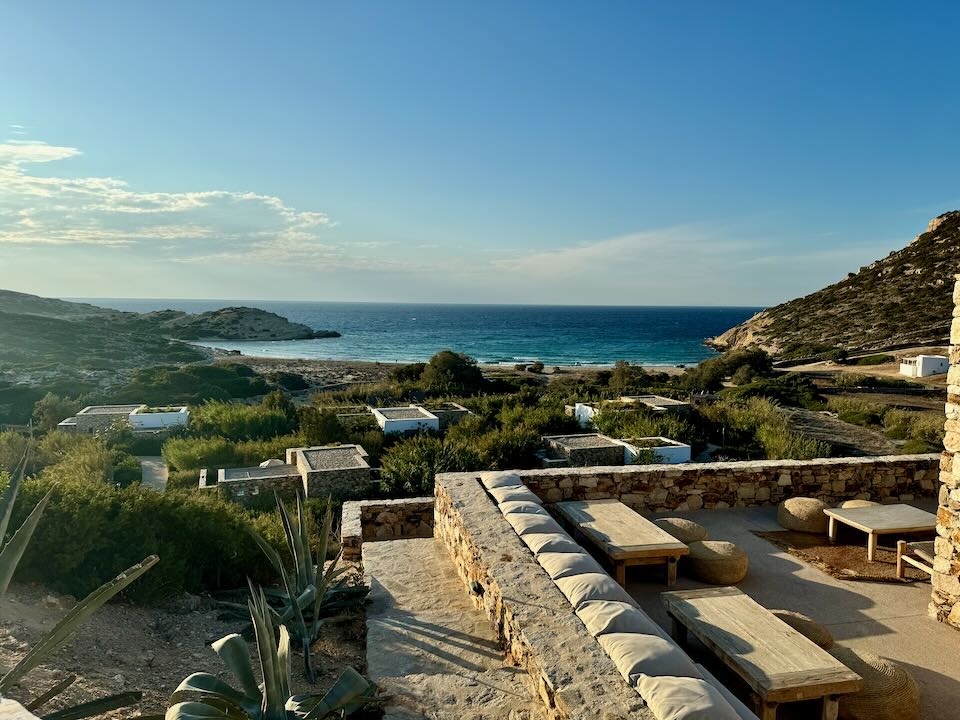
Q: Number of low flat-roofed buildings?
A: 6